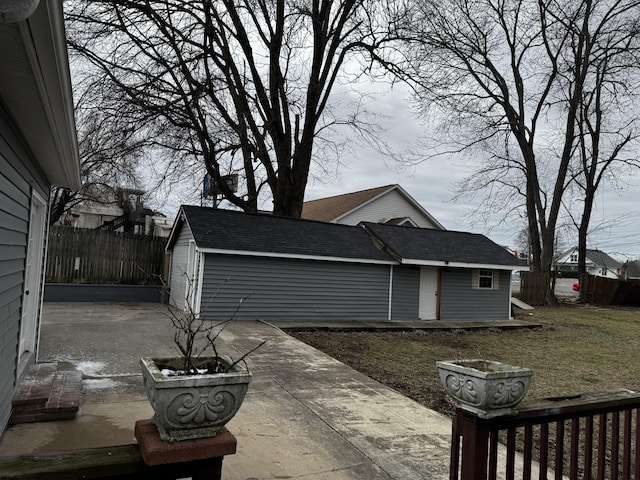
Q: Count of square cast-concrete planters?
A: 2